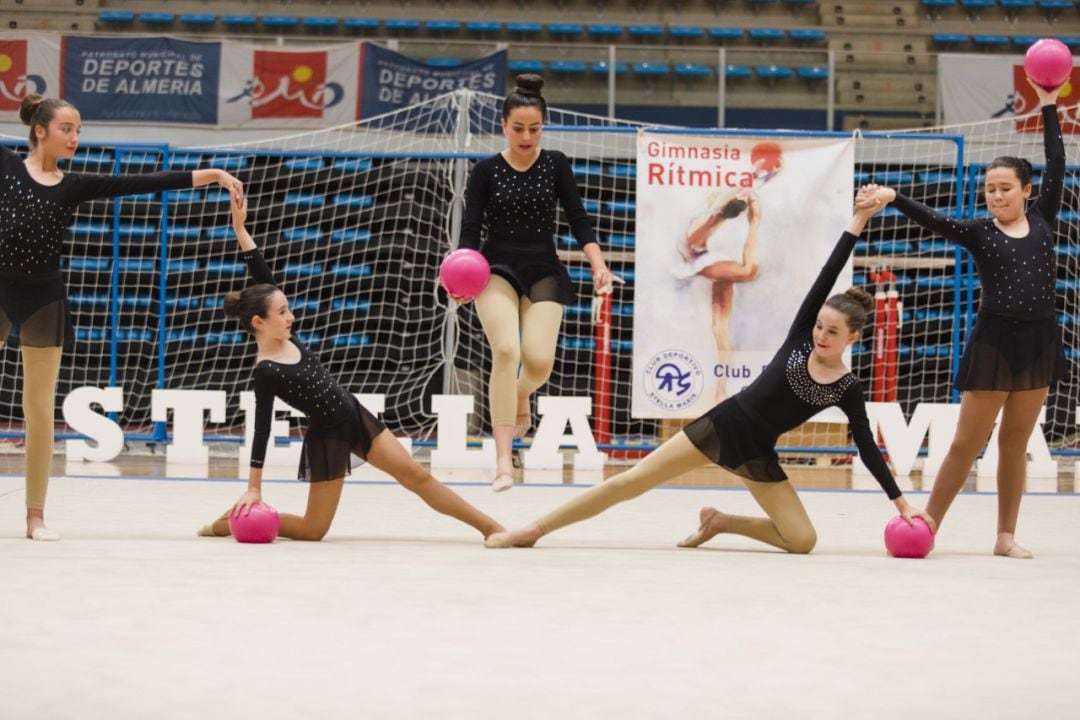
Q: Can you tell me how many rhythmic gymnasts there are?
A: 5